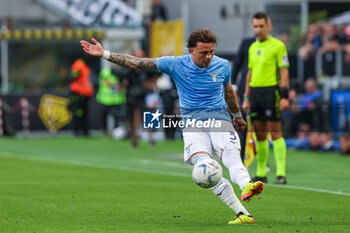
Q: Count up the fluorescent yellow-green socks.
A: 2